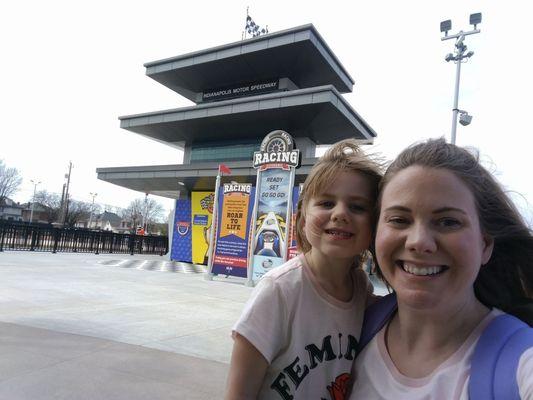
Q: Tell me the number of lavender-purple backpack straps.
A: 2